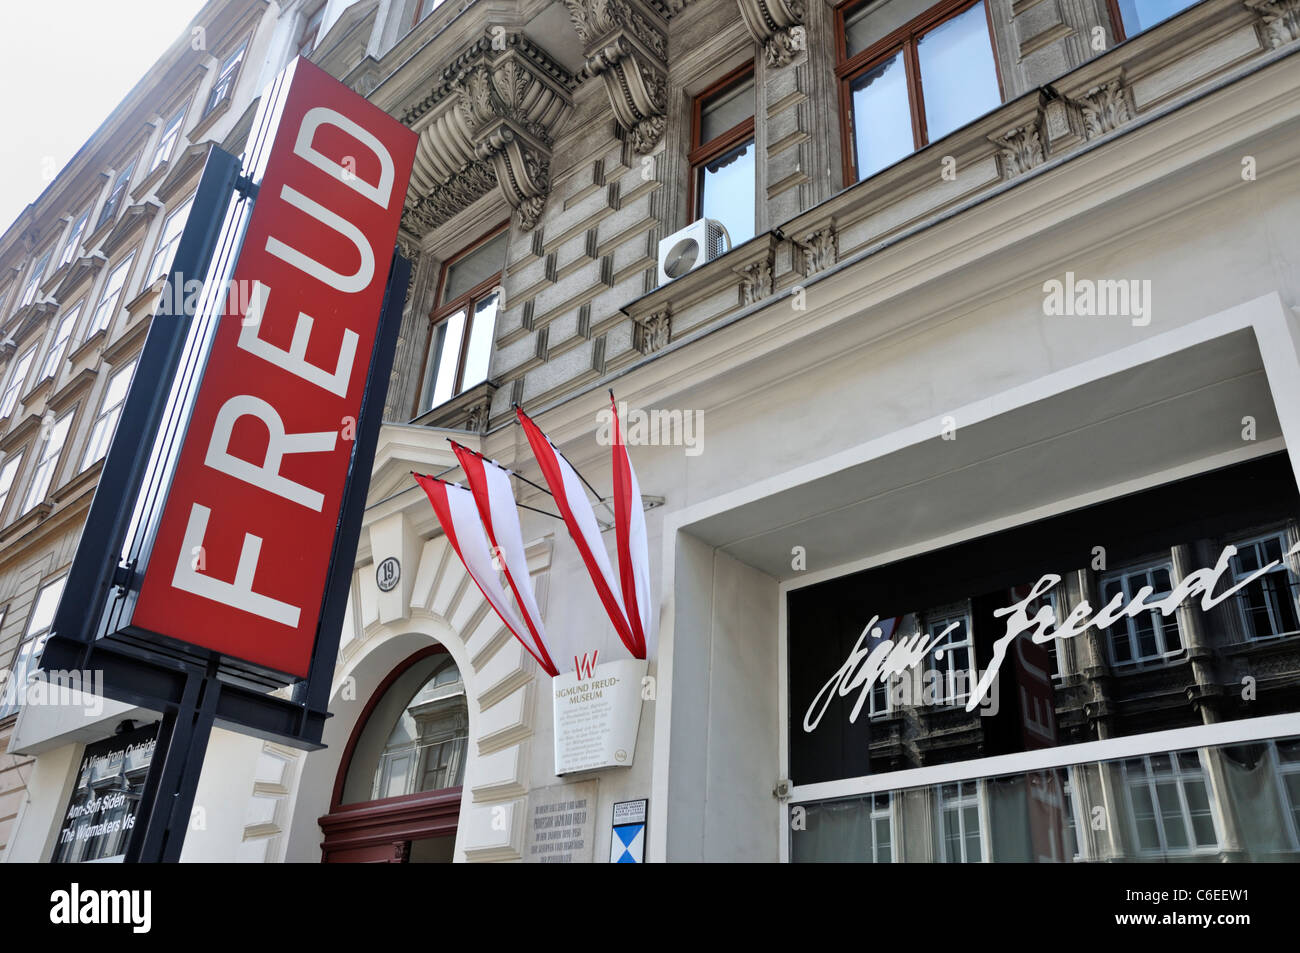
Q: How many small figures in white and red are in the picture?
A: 4